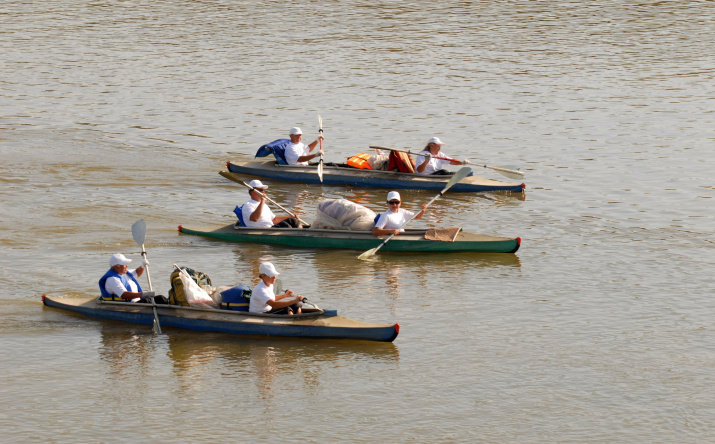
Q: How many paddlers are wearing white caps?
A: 6